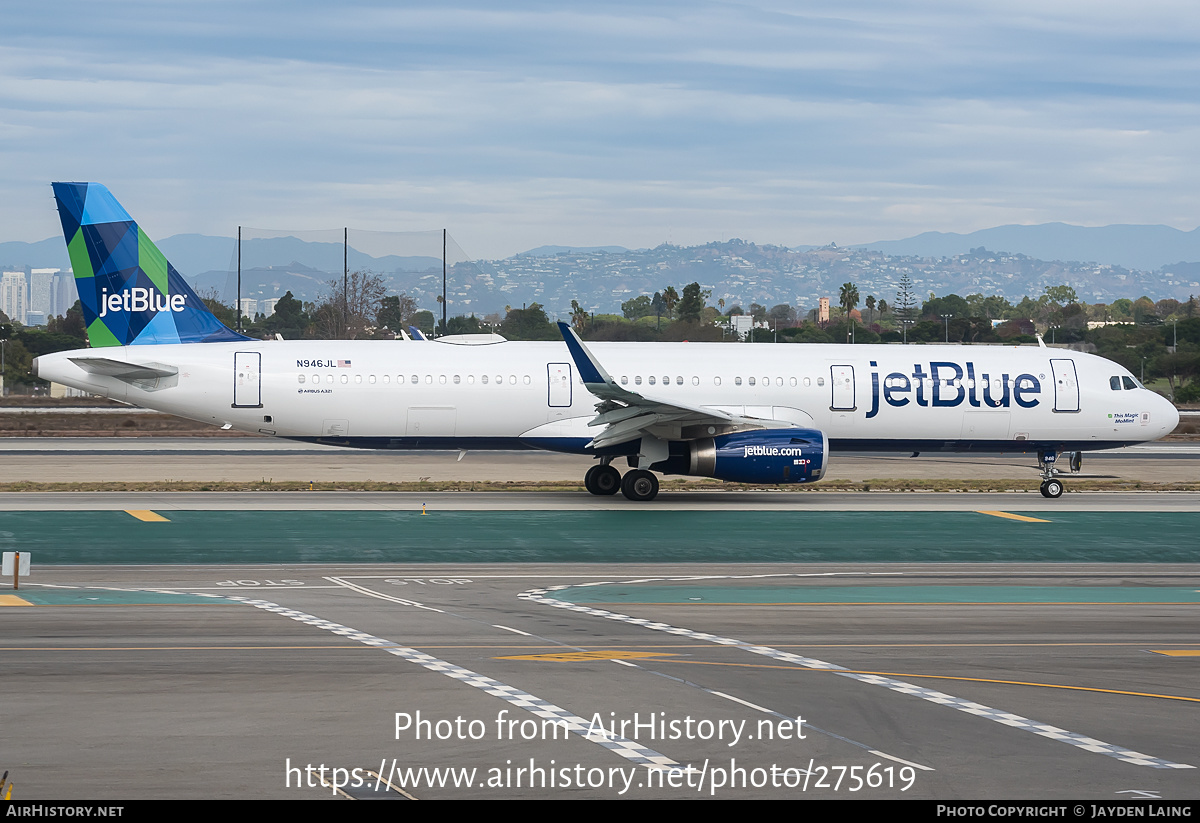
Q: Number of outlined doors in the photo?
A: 4